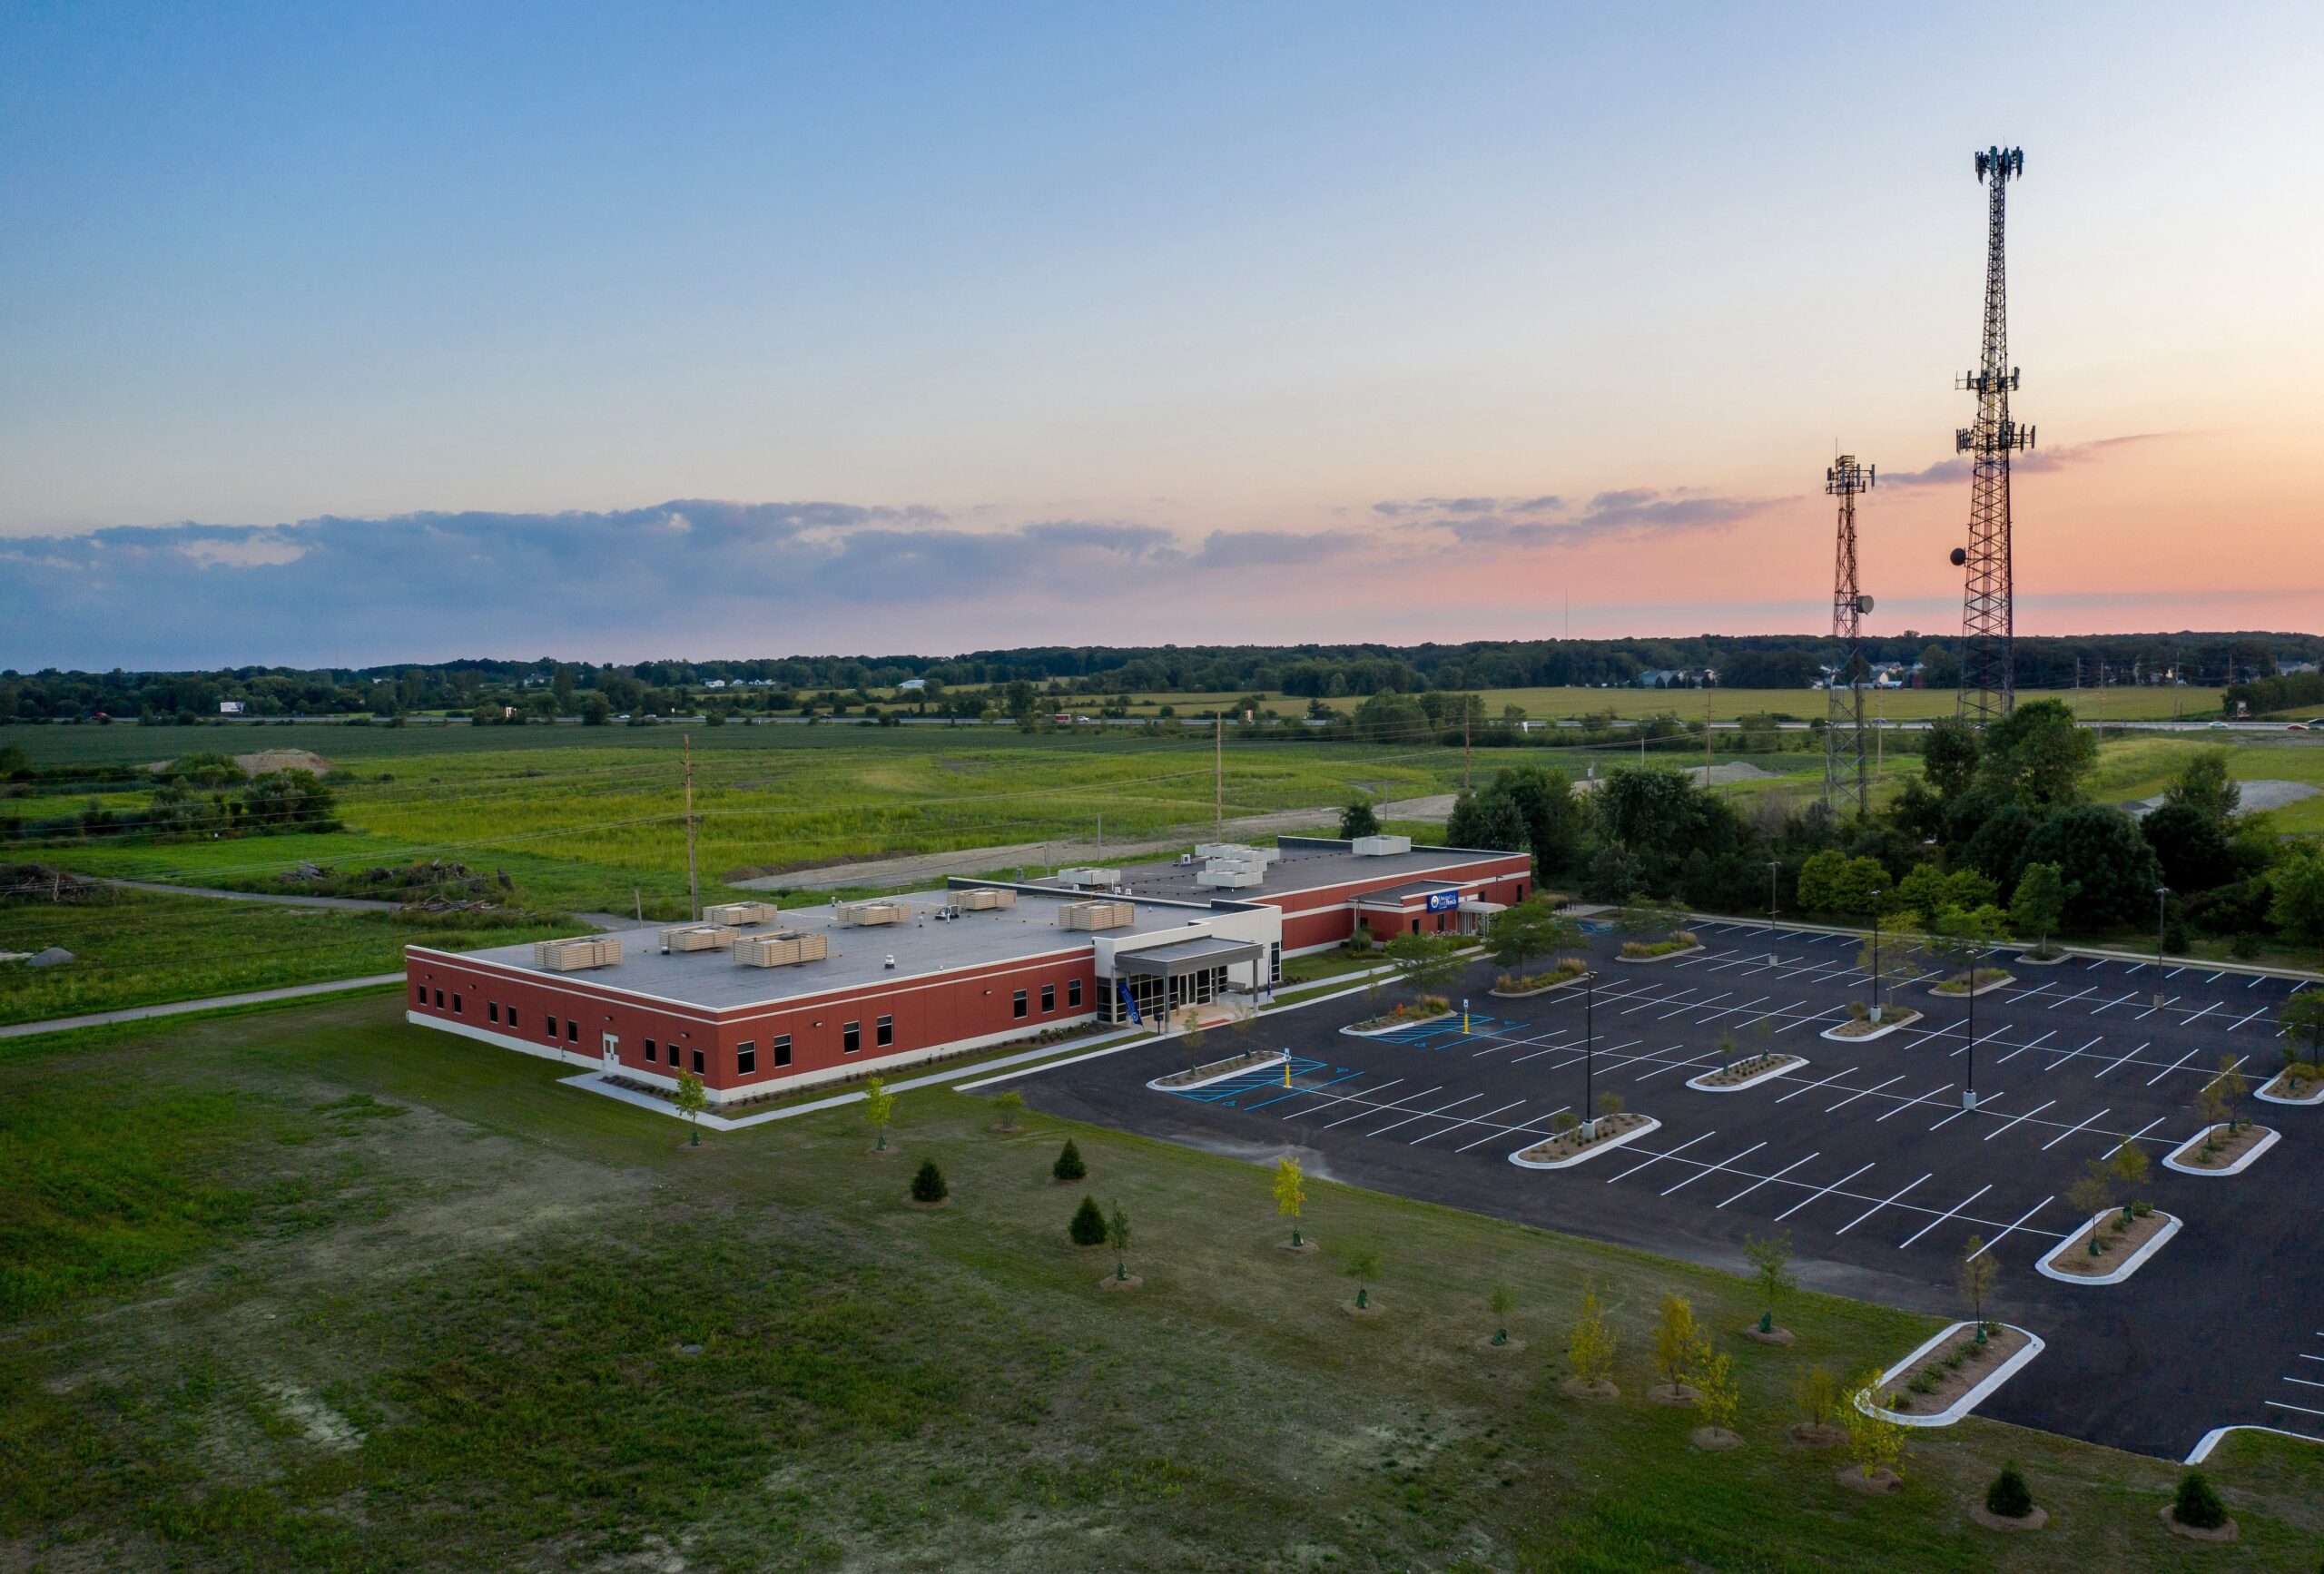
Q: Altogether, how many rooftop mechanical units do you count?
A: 13